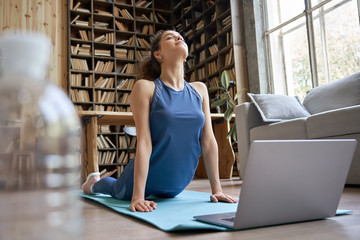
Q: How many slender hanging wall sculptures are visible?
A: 0